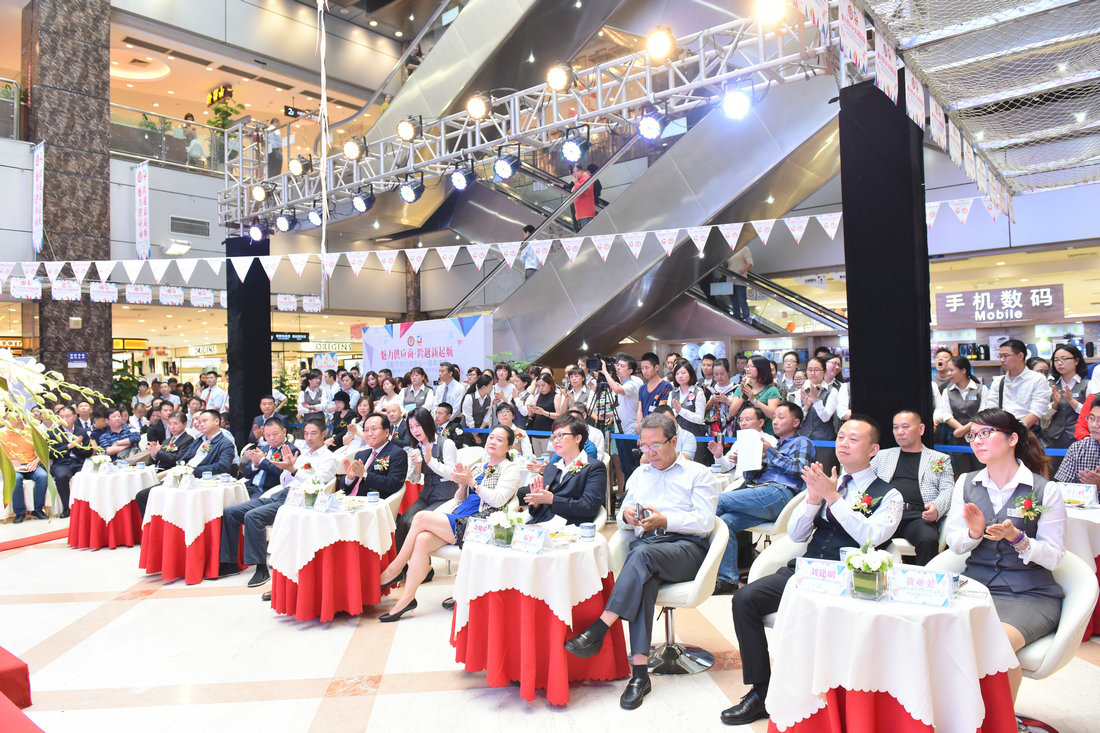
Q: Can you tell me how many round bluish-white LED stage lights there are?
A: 10